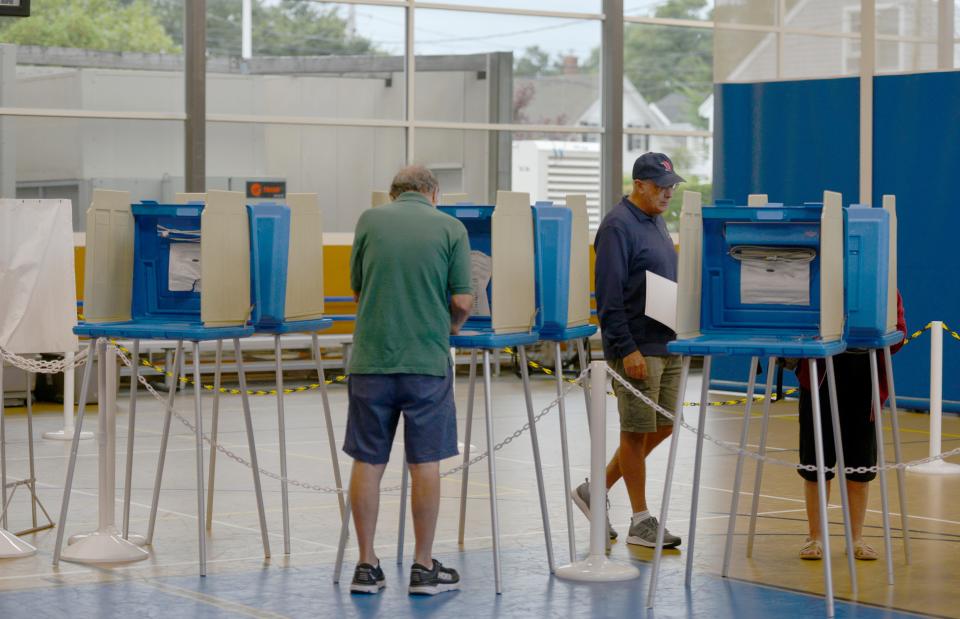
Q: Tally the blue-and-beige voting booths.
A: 6